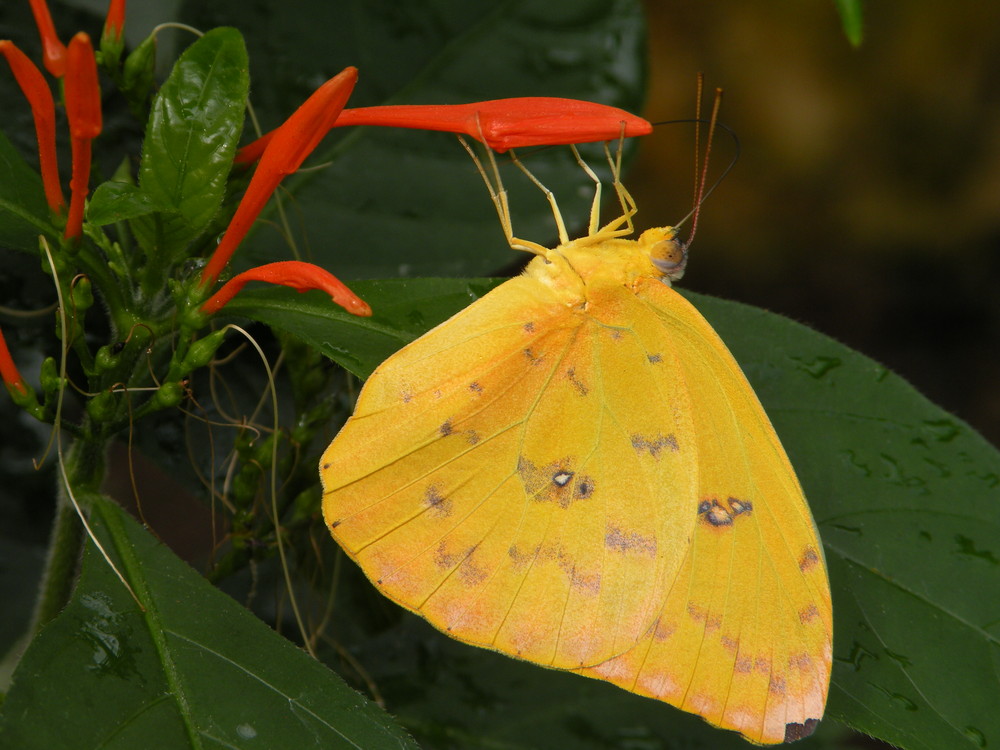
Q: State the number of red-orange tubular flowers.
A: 8